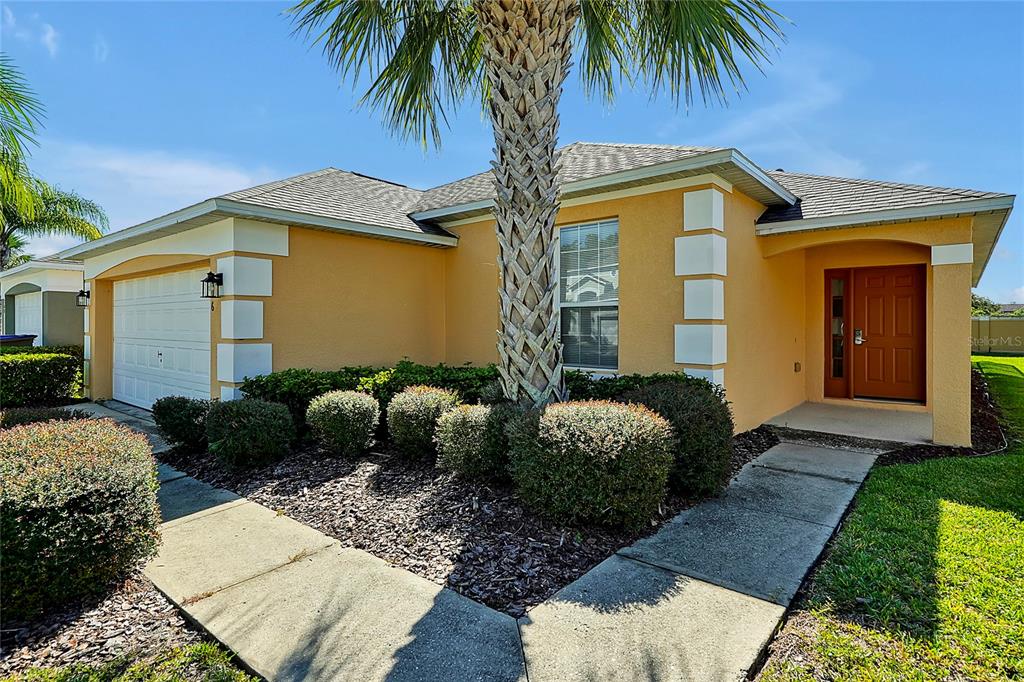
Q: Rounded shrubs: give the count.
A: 8